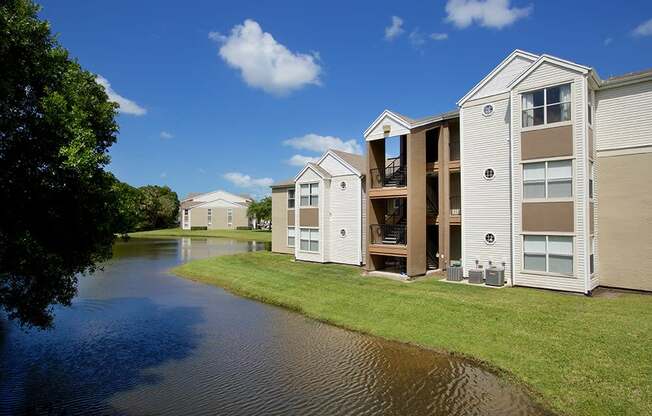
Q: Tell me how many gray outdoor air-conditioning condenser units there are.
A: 3